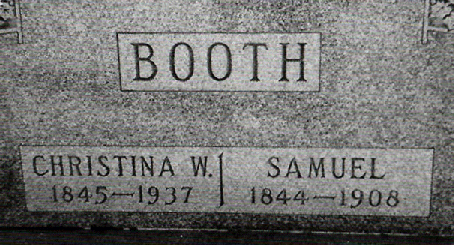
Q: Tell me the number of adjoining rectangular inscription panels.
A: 2